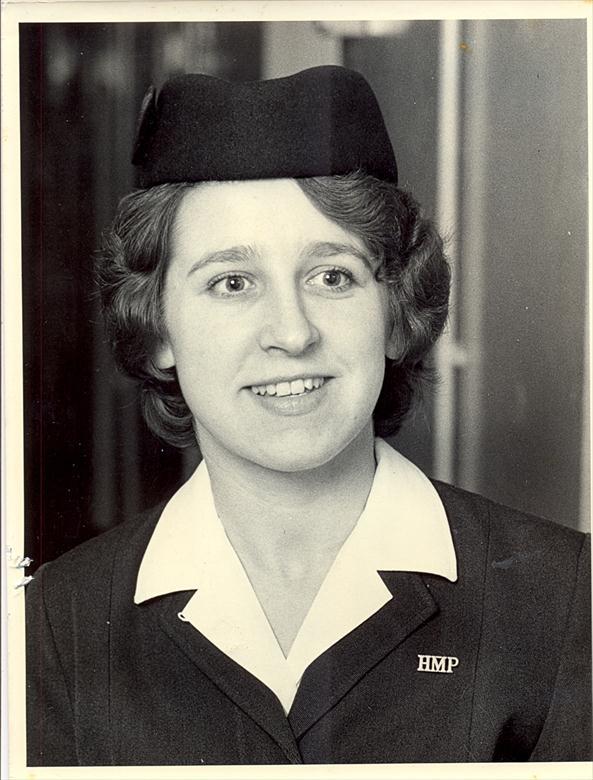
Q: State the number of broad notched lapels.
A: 2